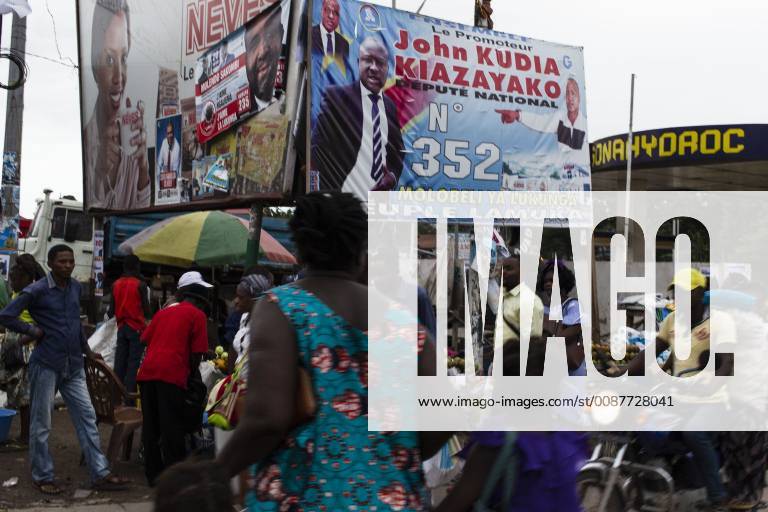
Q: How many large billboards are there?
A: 2